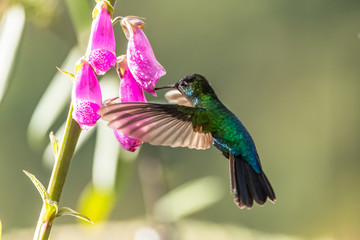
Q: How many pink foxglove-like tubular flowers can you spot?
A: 5